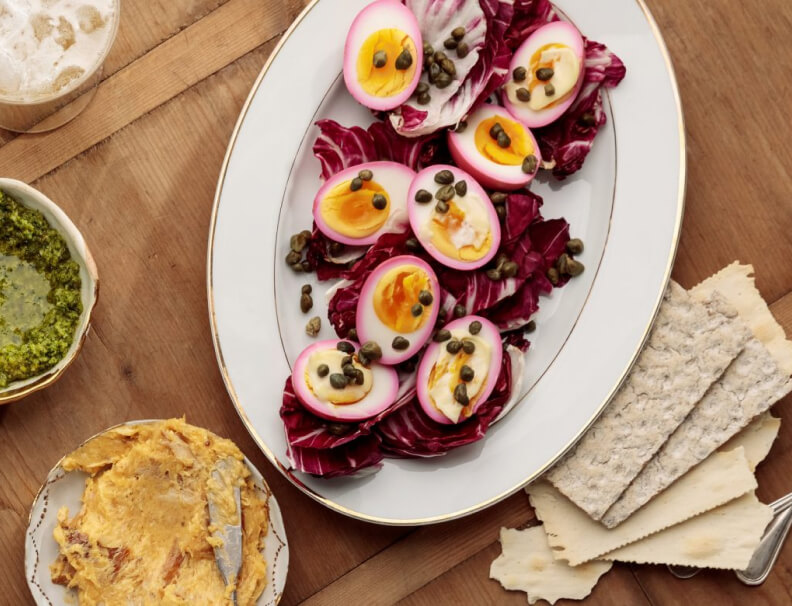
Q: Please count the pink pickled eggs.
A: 8